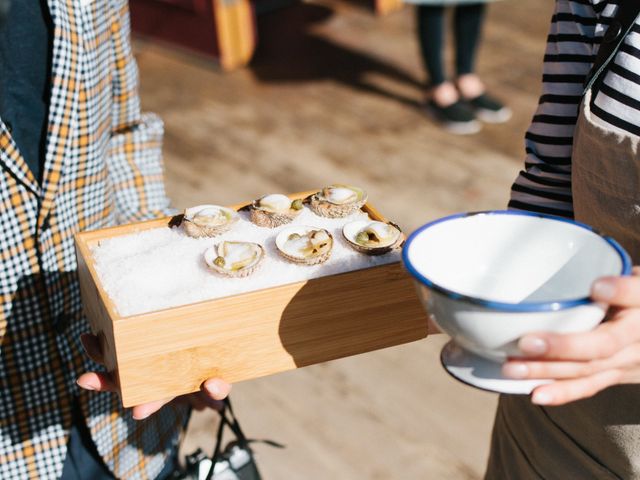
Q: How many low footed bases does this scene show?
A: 1